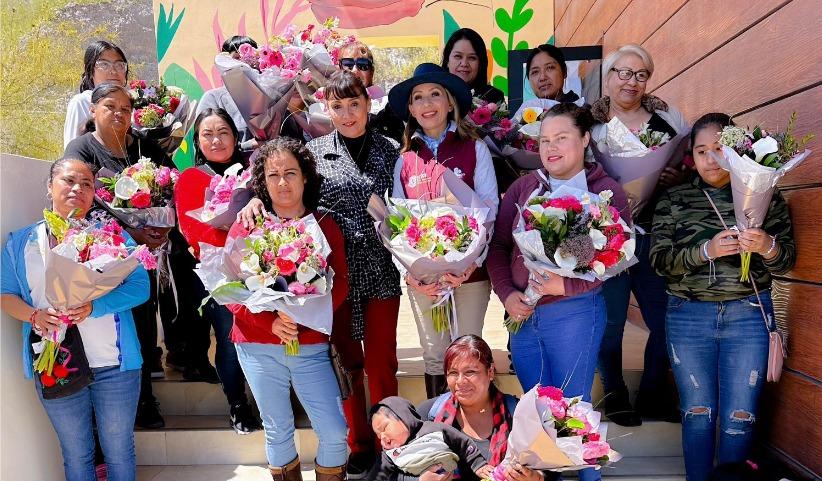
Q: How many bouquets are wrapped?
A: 15